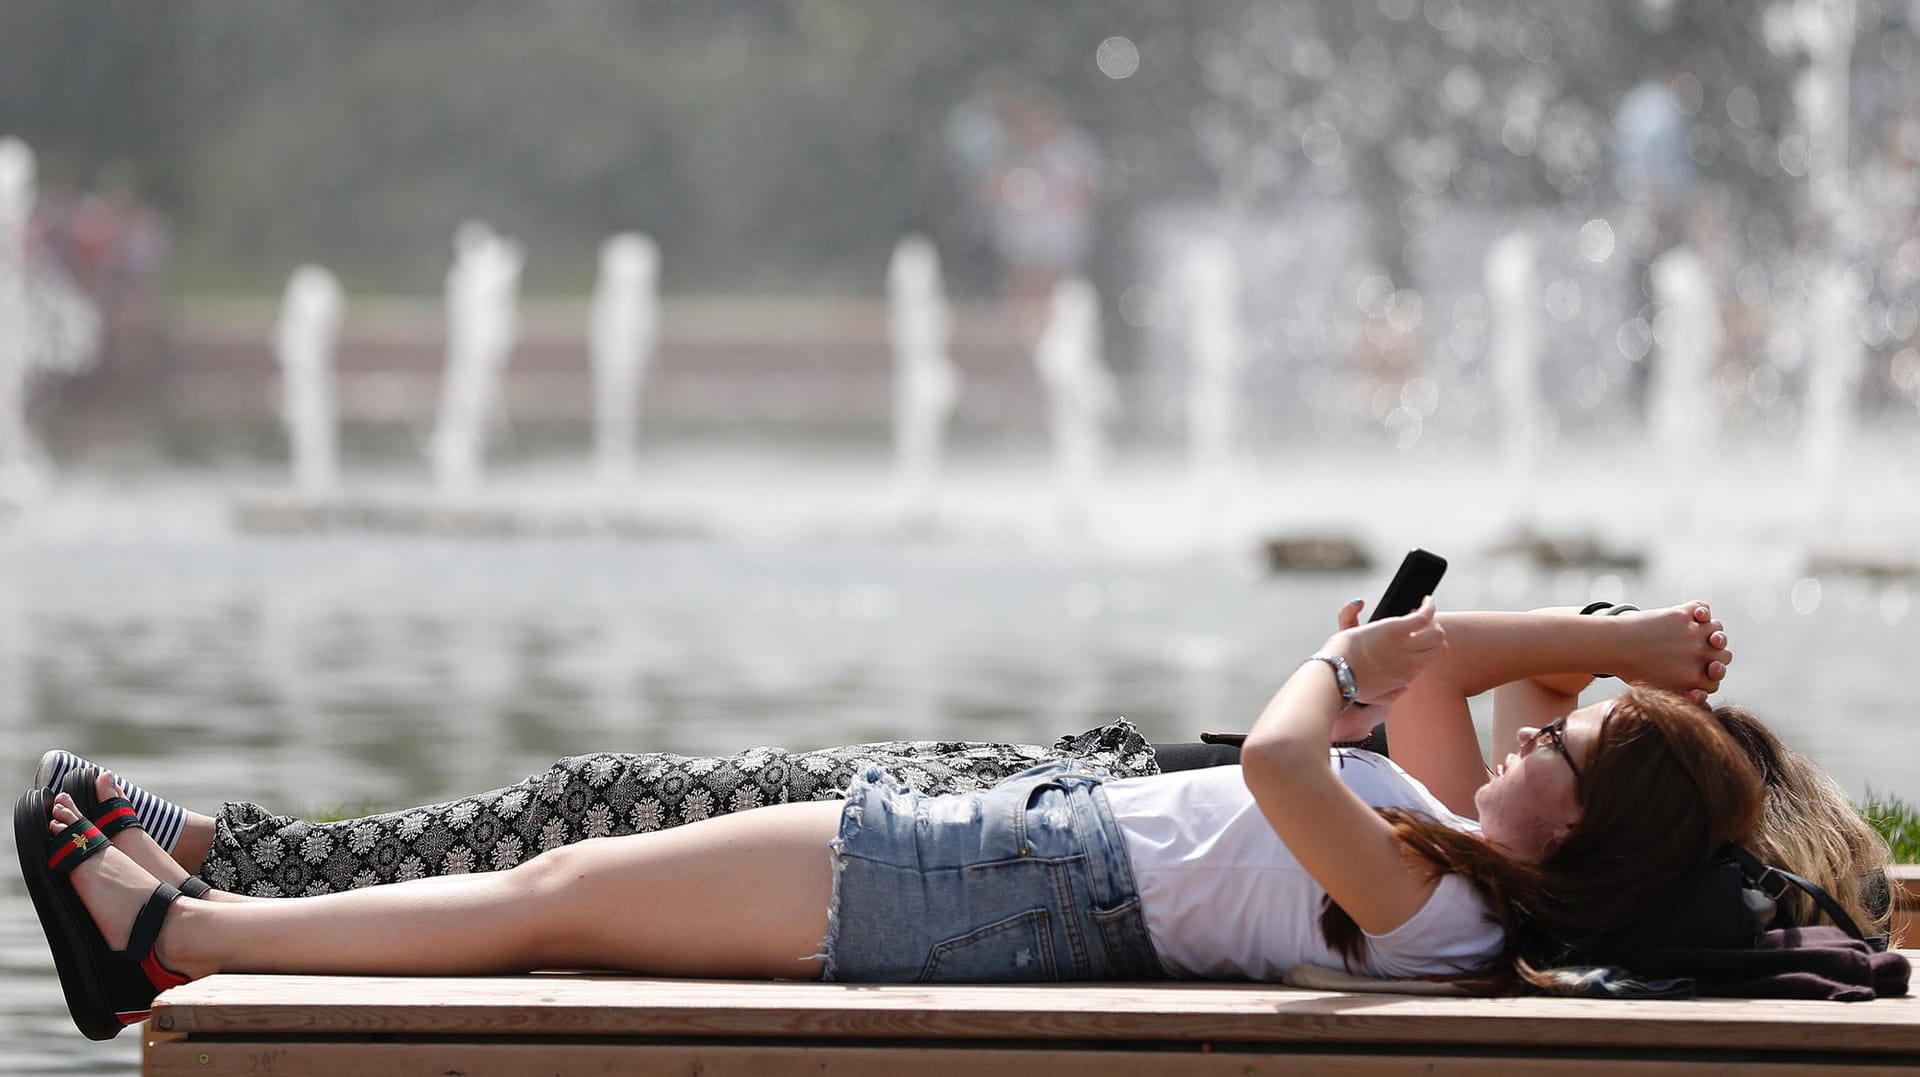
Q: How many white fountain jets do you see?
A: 10